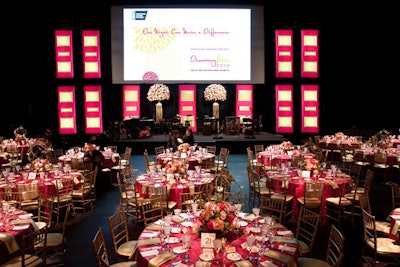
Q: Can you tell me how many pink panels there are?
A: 11